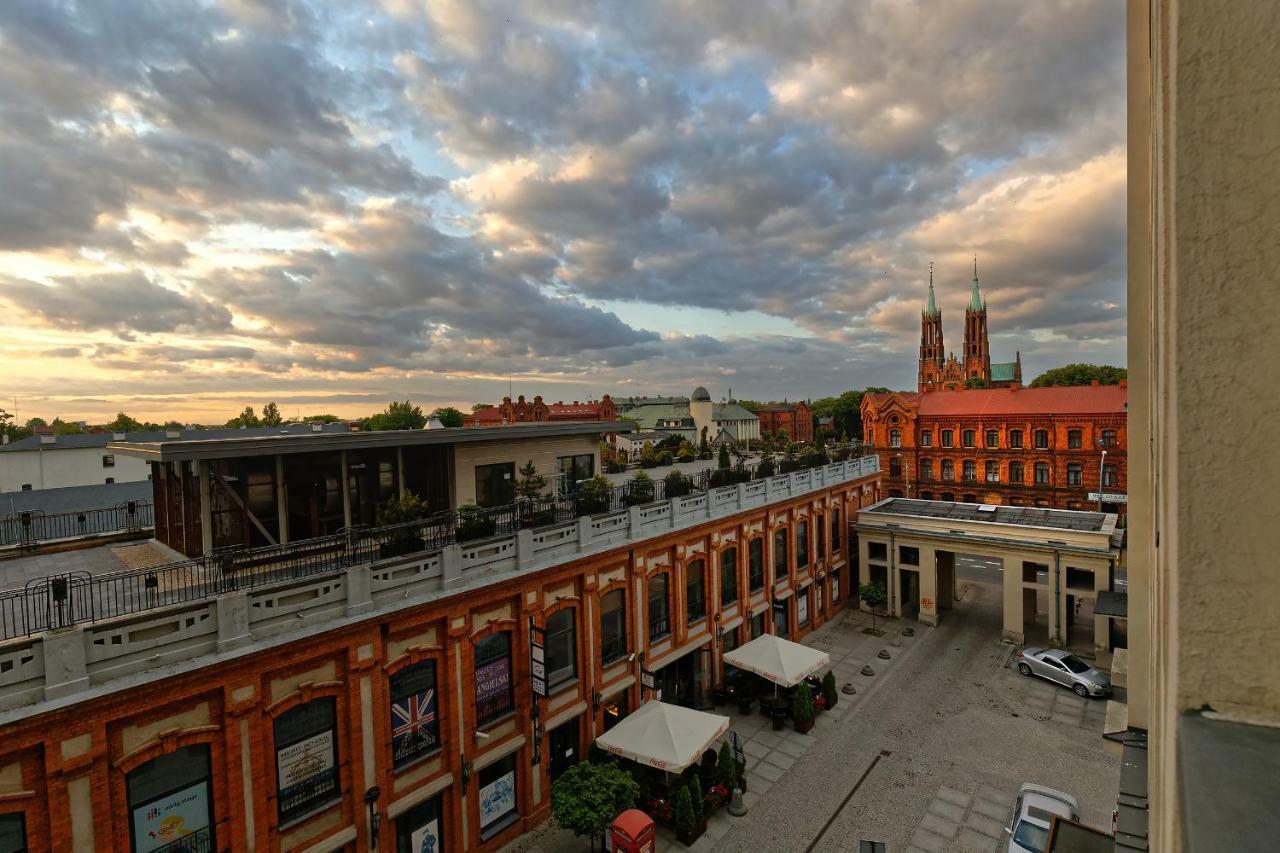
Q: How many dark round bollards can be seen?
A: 4